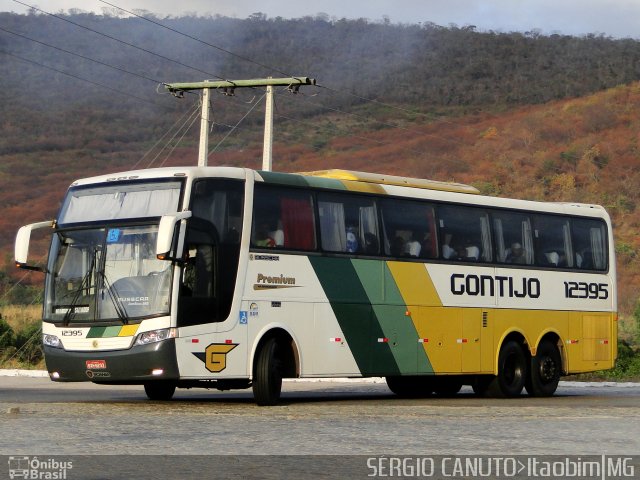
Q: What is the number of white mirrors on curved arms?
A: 2